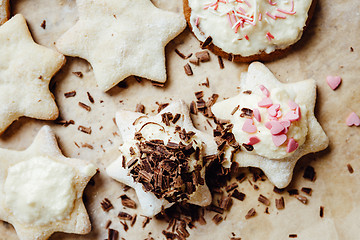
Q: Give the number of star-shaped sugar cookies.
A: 5